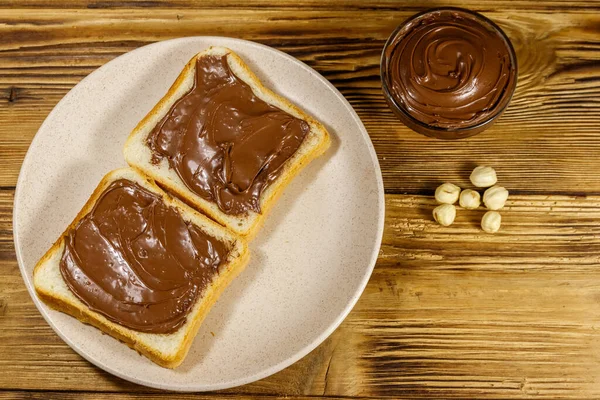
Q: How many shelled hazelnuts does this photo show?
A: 6